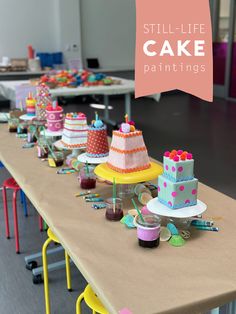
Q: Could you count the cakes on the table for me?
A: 7